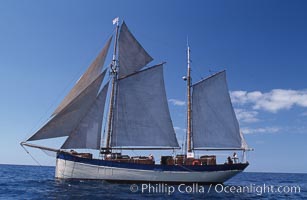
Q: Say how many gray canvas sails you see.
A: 6